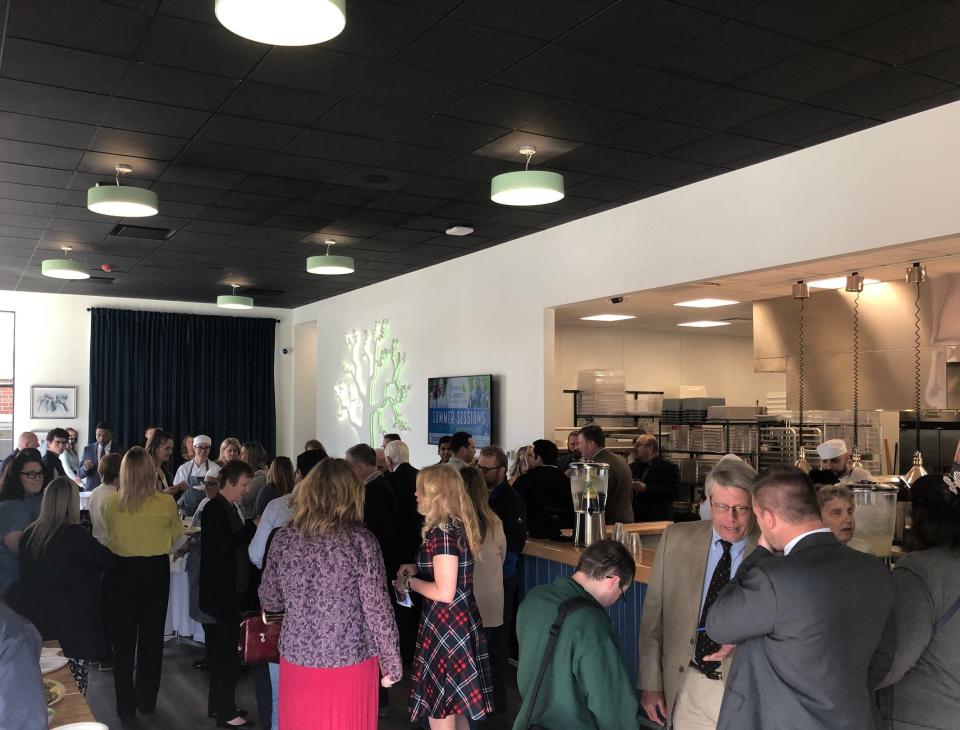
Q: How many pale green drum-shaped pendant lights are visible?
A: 6